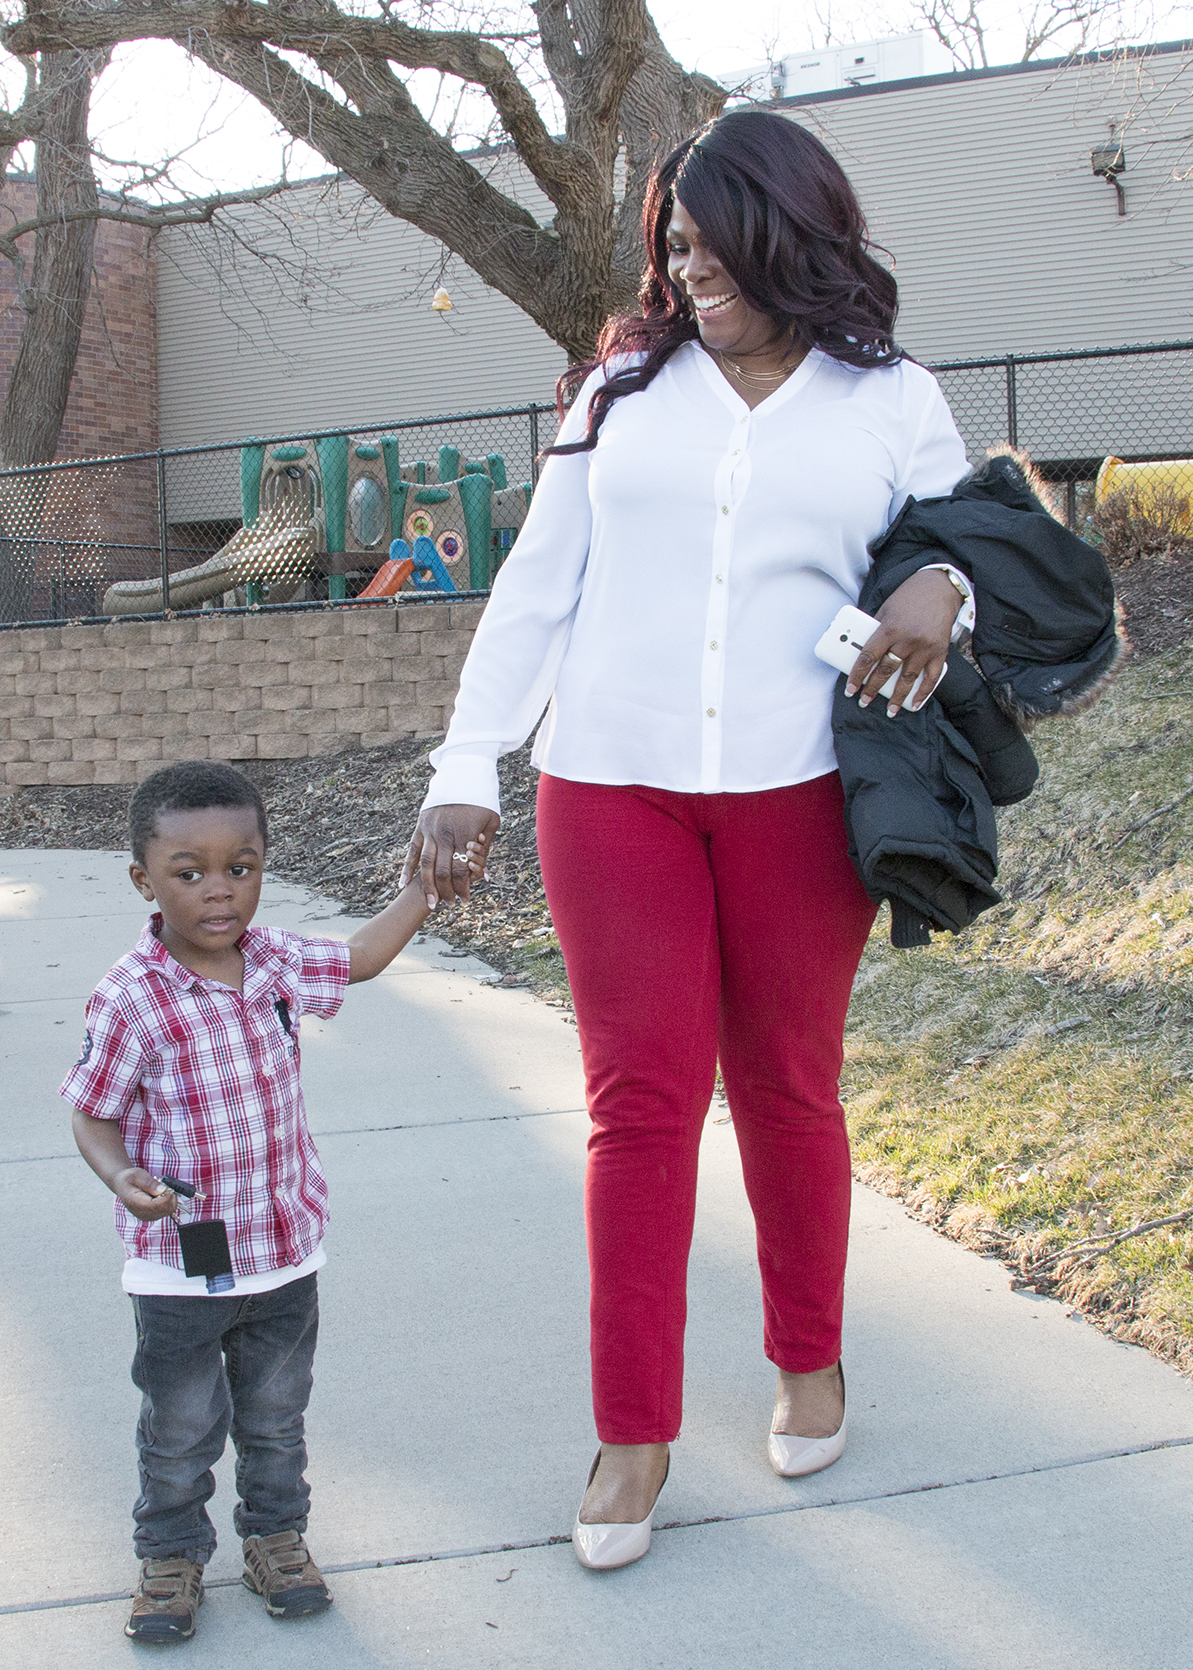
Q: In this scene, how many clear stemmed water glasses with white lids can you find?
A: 0